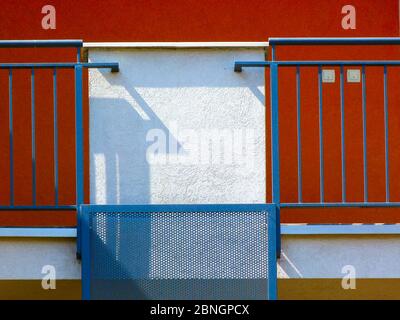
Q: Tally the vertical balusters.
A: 8